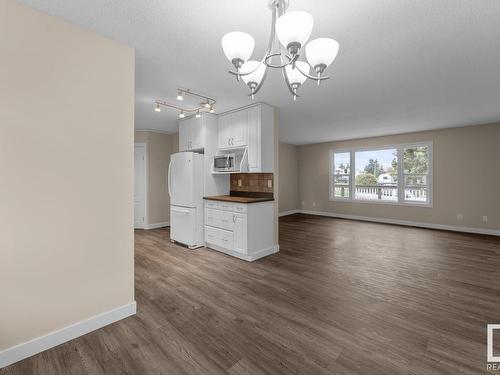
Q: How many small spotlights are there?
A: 6